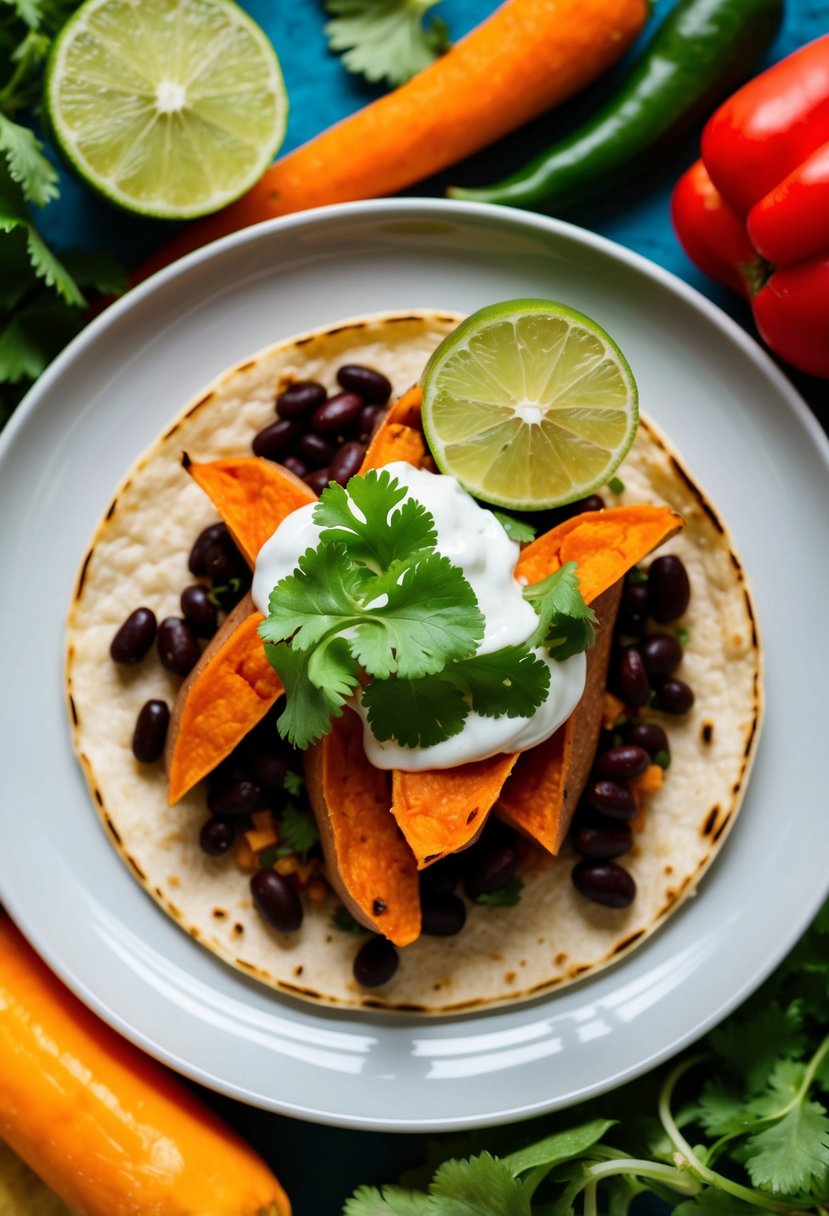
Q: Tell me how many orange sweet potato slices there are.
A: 7